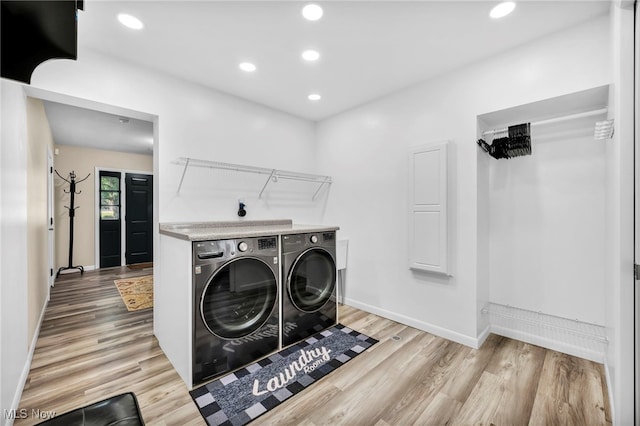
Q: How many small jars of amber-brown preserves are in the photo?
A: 0